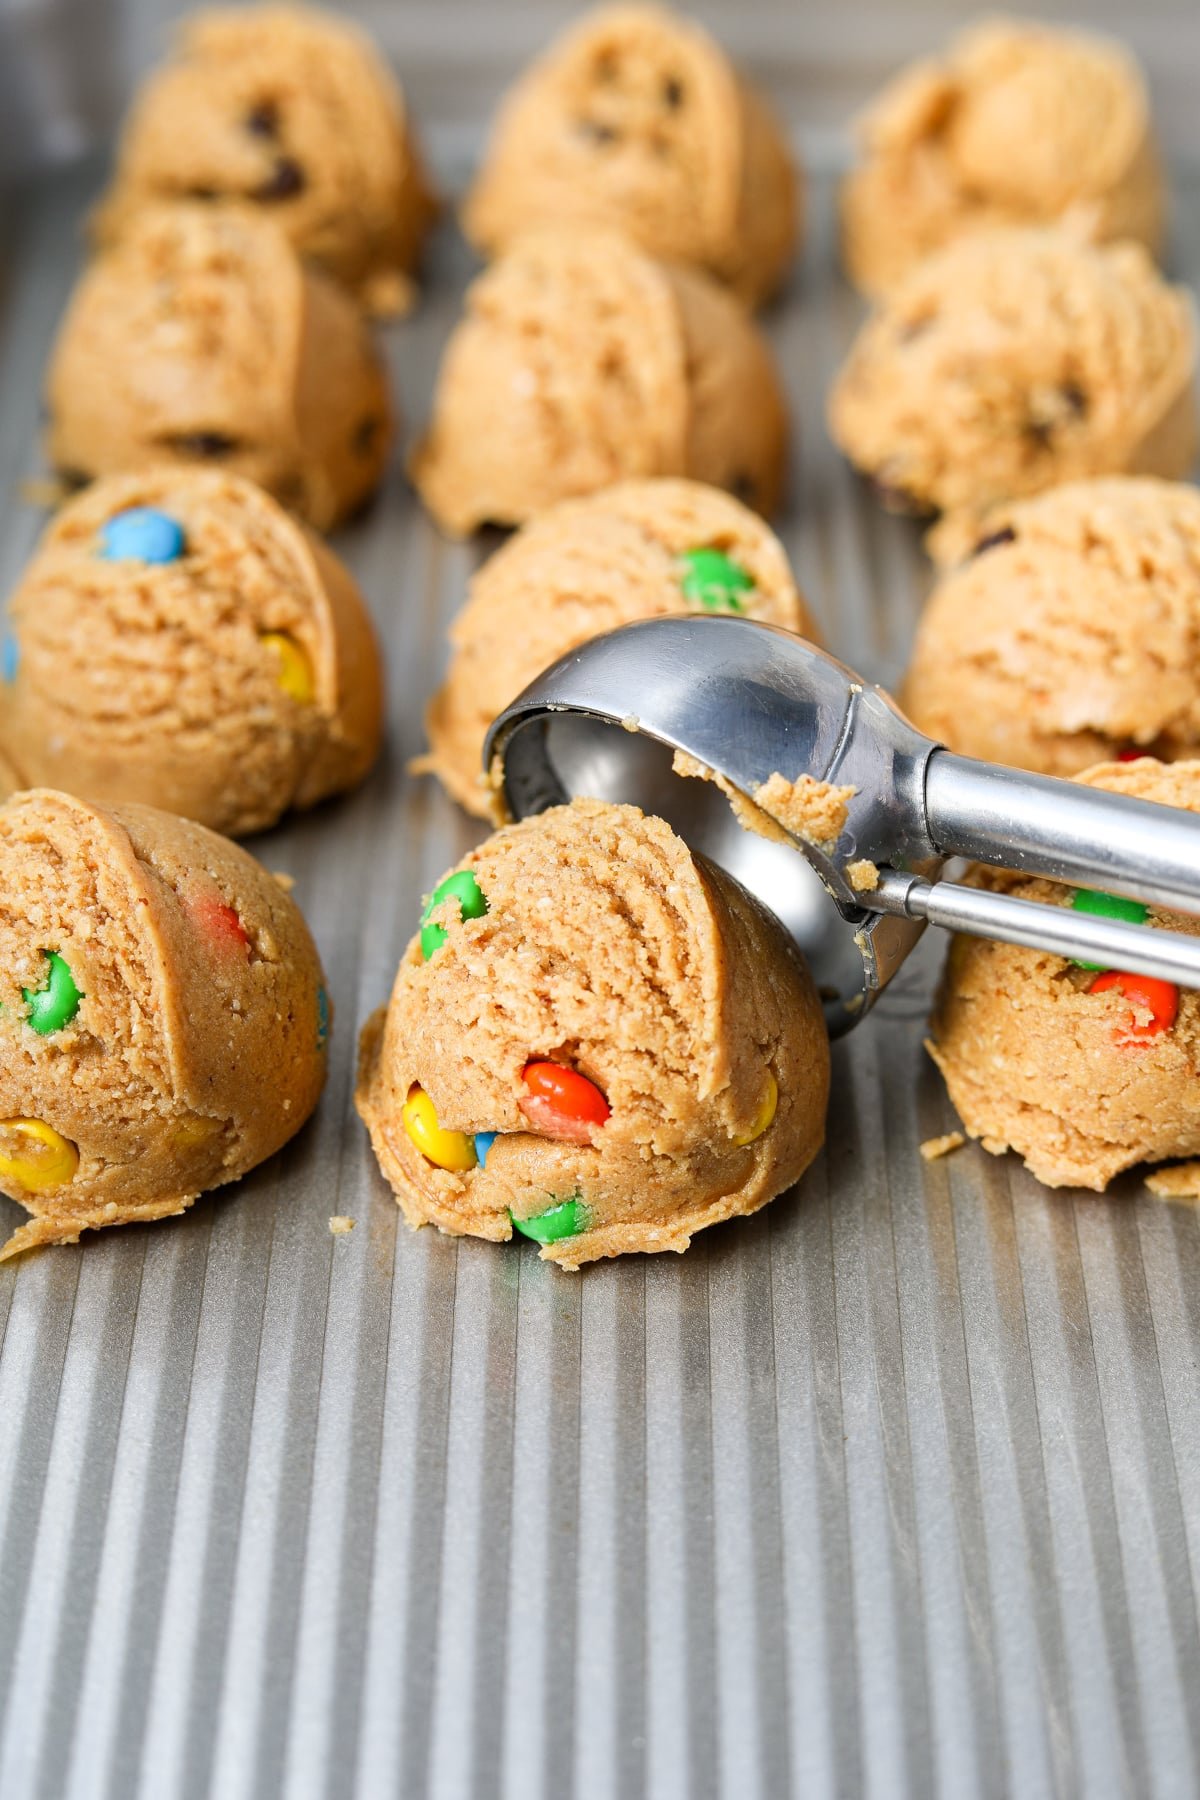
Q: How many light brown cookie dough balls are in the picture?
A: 12